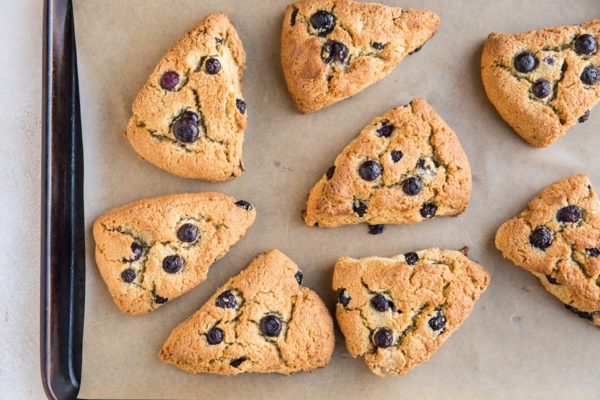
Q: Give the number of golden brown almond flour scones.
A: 8